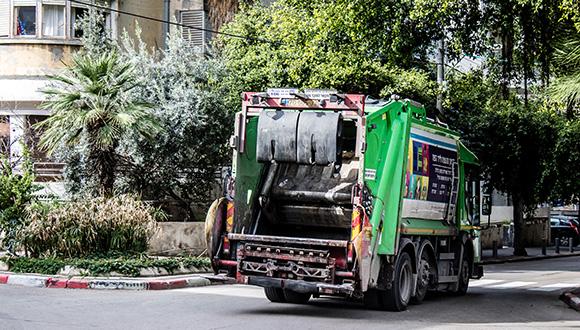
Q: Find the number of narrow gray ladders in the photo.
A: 1